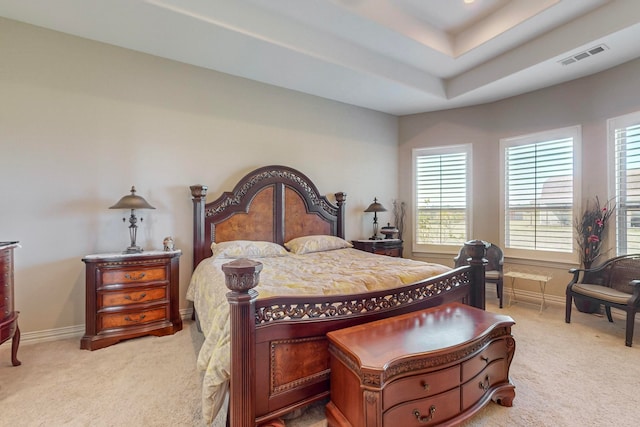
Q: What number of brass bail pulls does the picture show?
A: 5